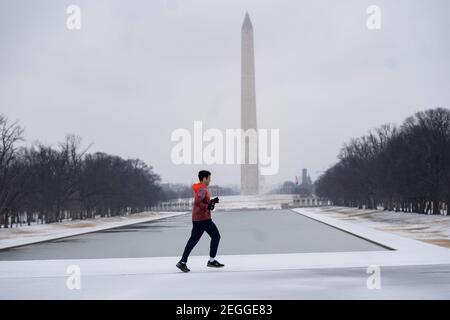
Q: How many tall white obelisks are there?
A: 1